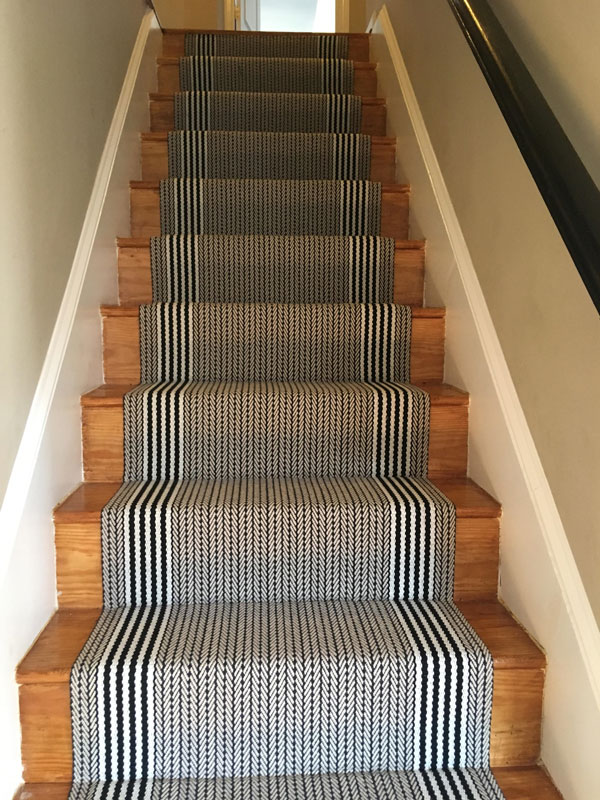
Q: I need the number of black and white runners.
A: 1